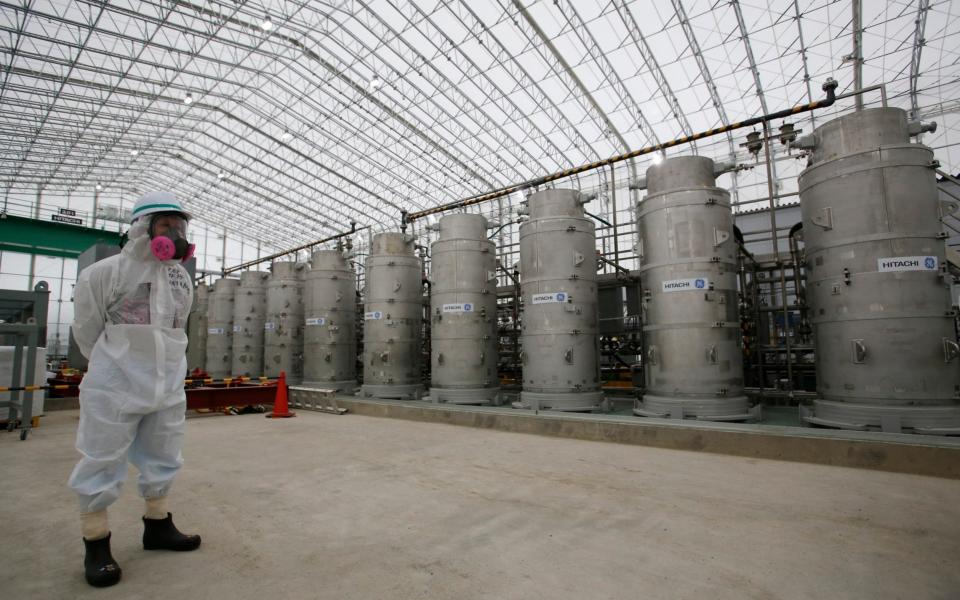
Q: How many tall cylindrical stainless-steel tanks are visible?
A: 10